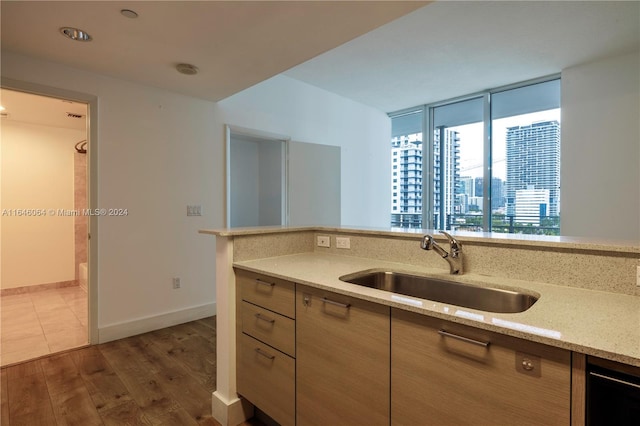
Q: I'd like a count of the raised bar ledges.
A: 1